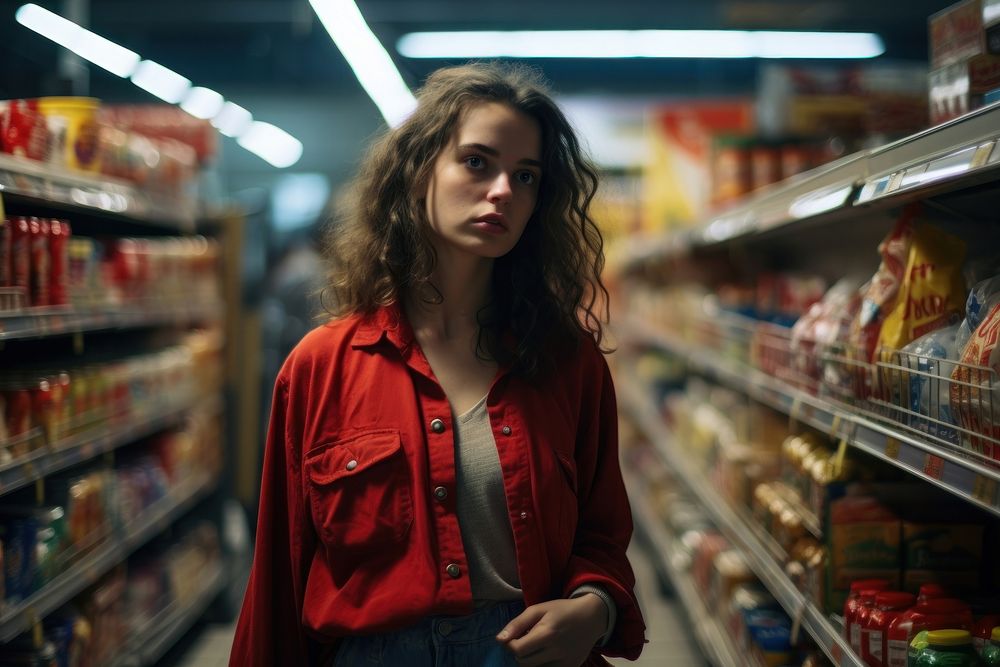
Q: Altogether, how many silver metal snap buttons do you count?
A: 6